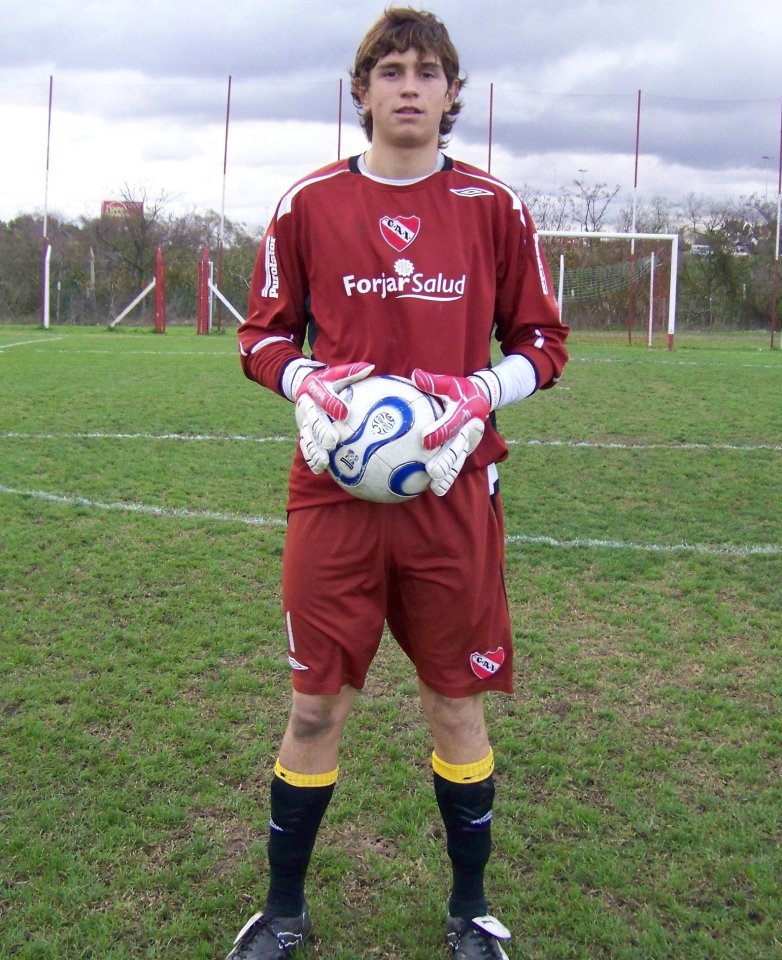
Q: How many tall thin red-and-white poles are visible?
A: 6